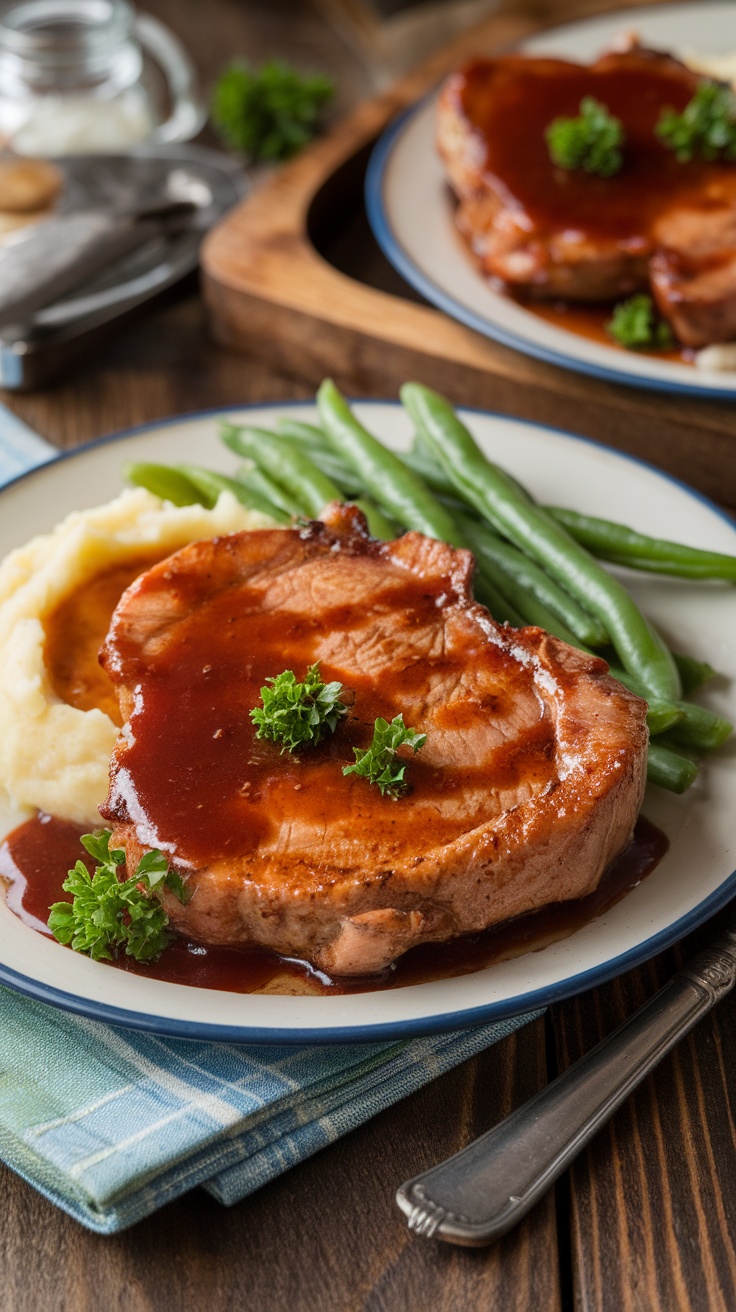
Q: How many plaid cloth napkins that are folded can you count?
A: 1